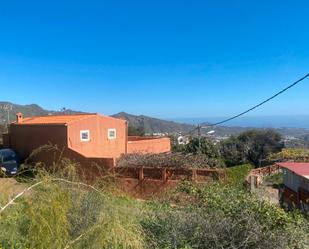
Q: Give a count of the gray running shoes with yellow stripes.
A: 0